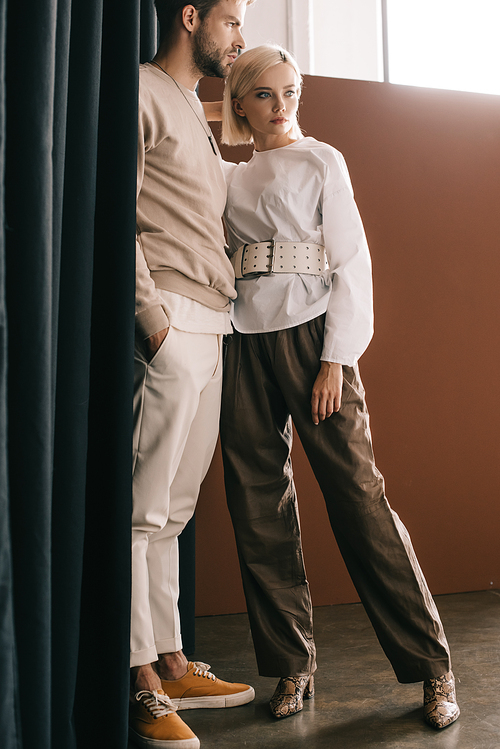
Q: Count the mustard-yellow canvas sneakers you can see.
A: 2